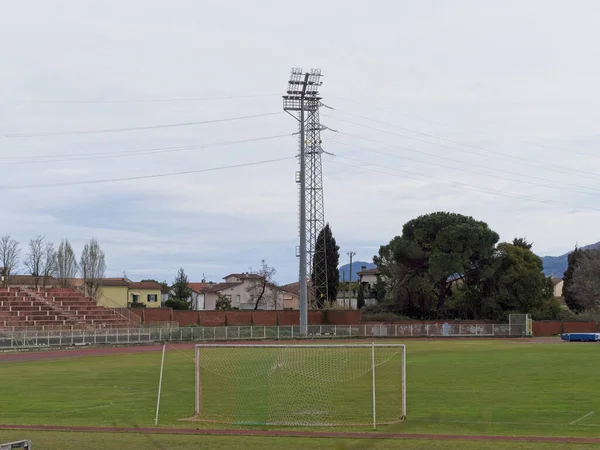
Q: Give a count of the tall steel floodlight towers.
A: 1